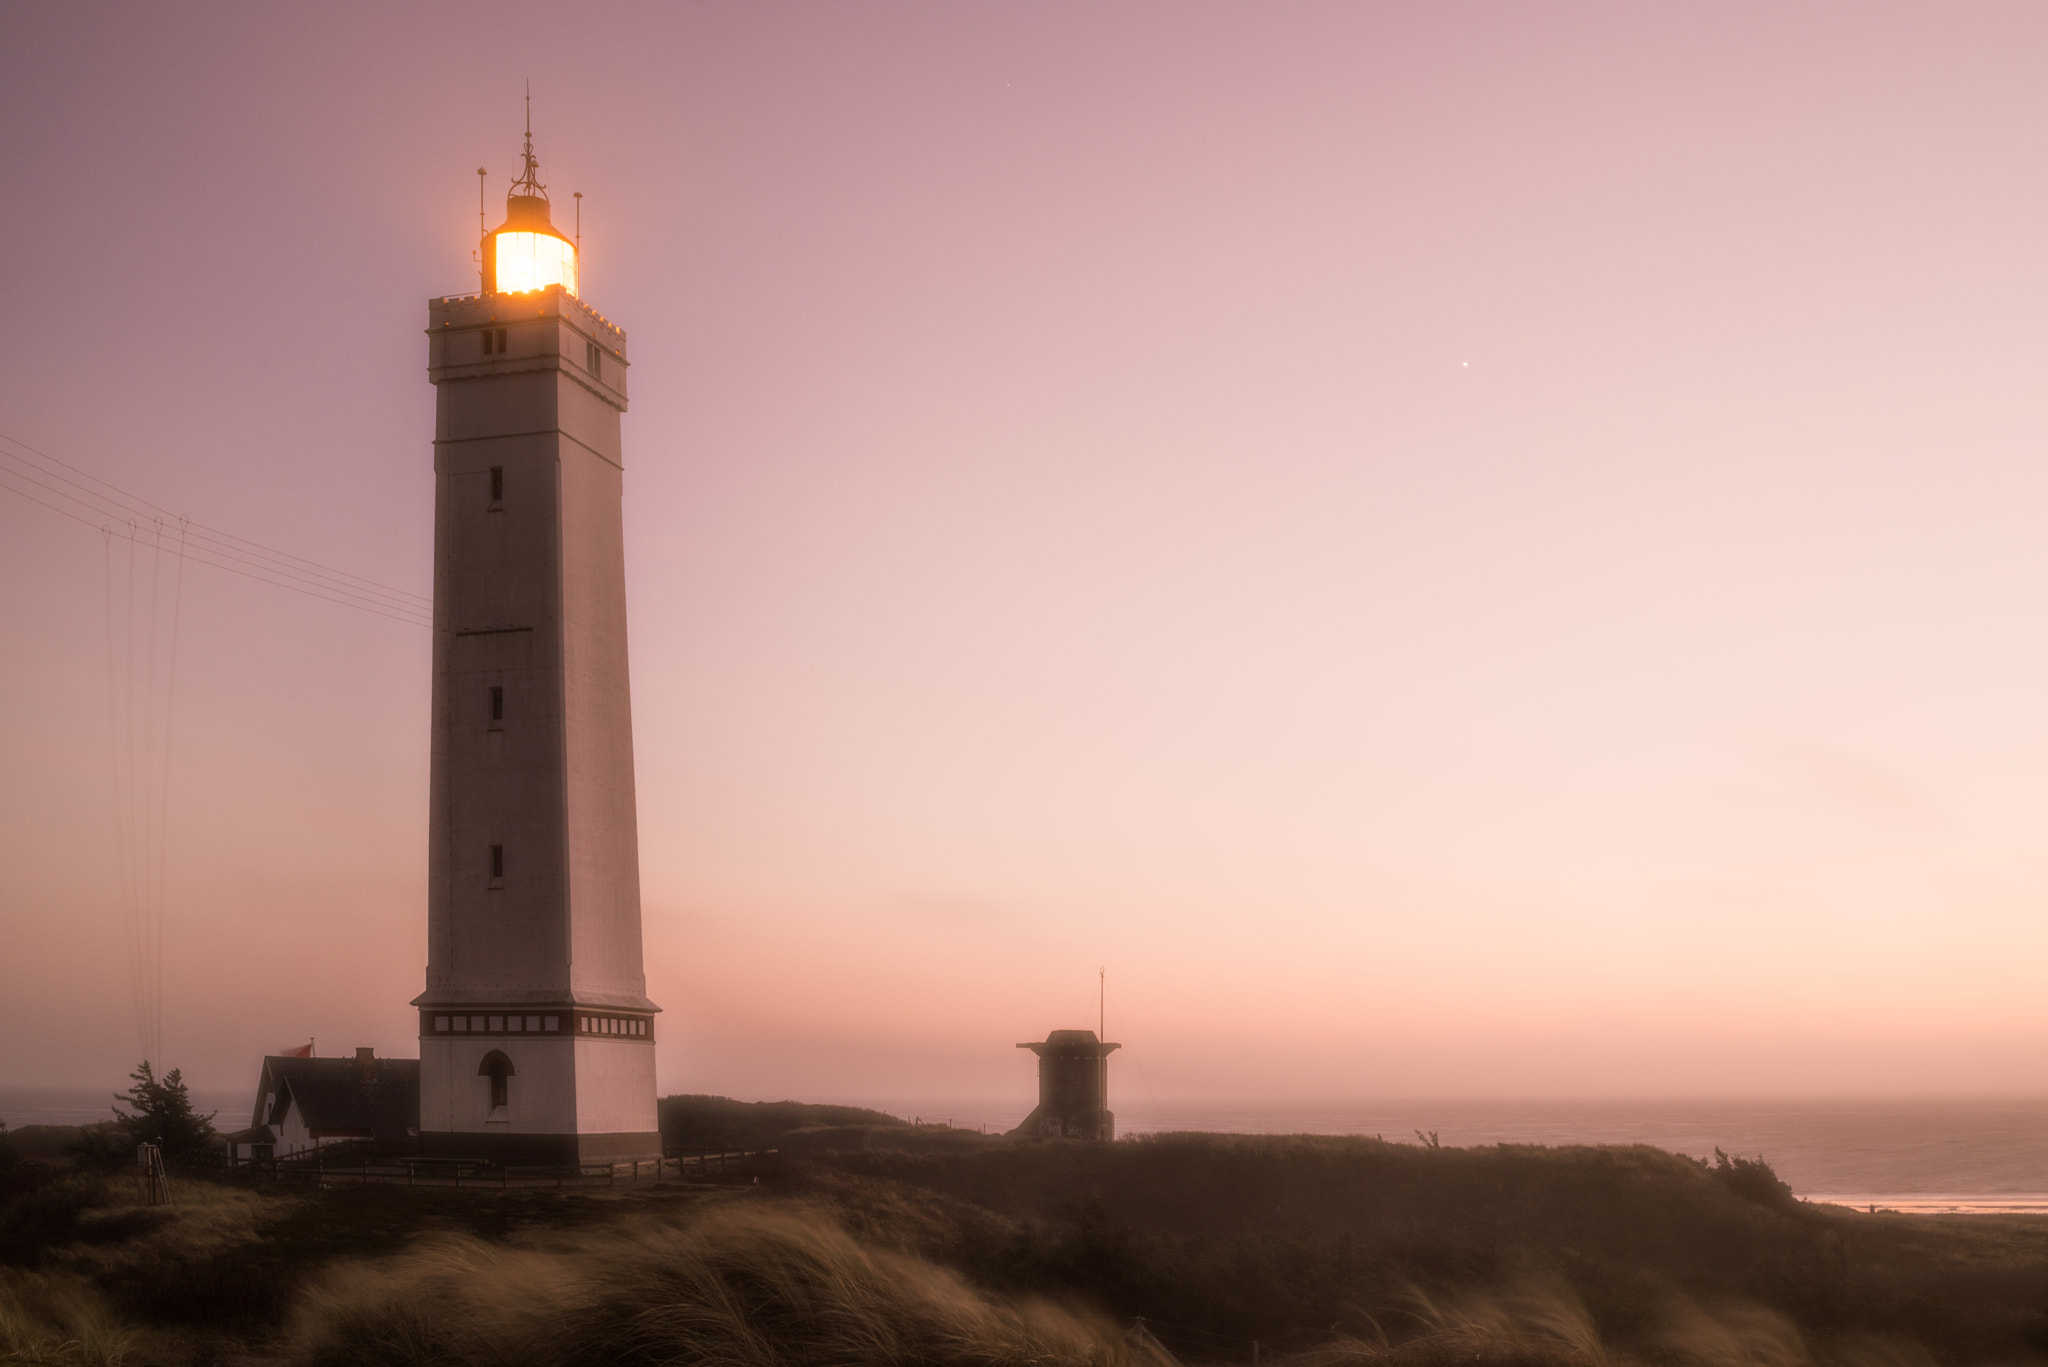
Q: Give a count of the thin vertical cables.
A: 4